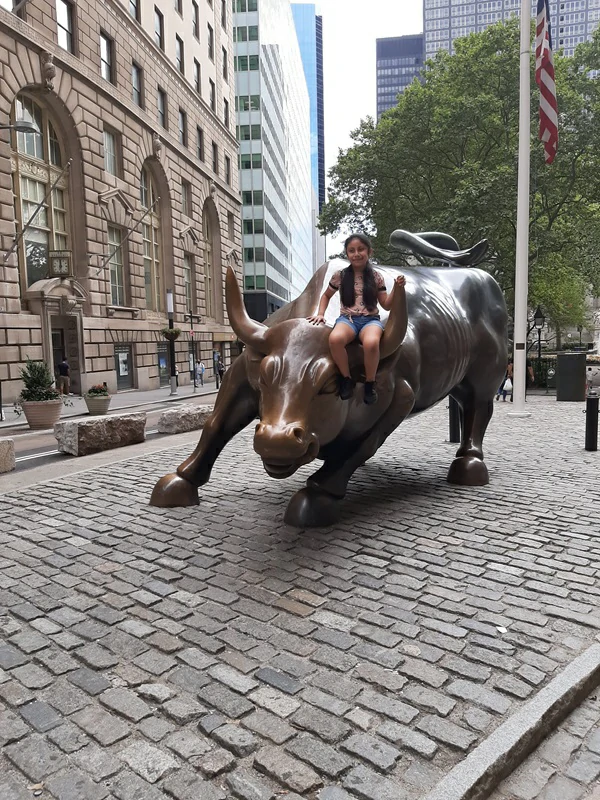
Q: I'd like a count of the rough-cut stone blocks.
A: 3